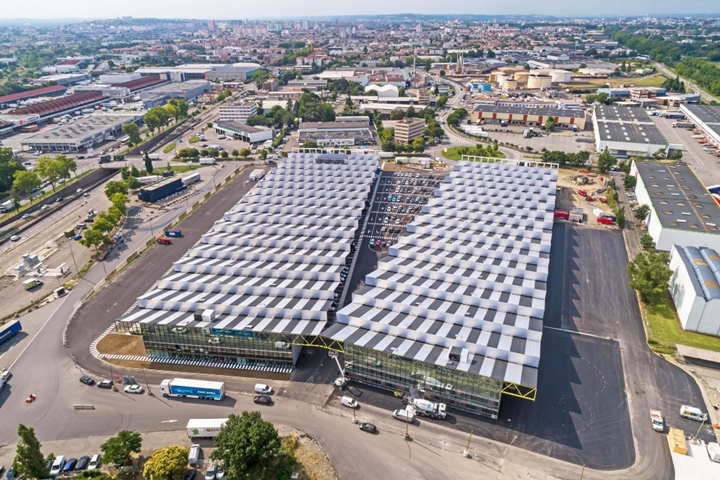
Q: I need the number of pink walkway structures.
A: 0